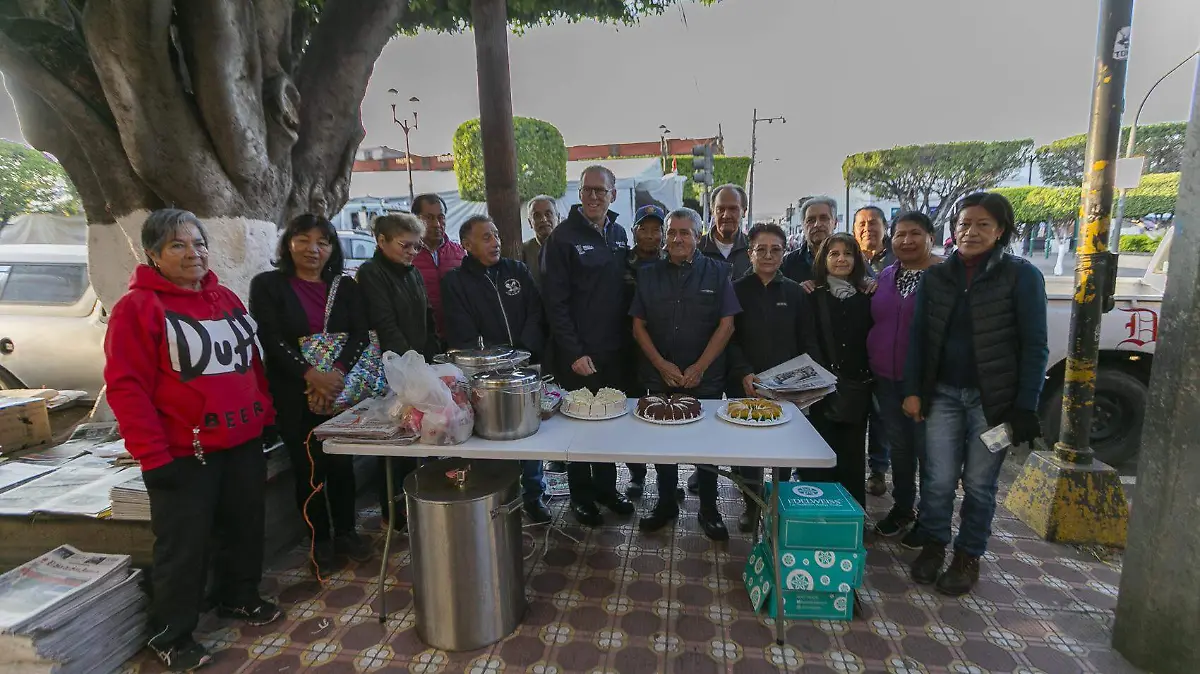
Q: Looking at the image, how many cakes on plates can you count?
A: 3